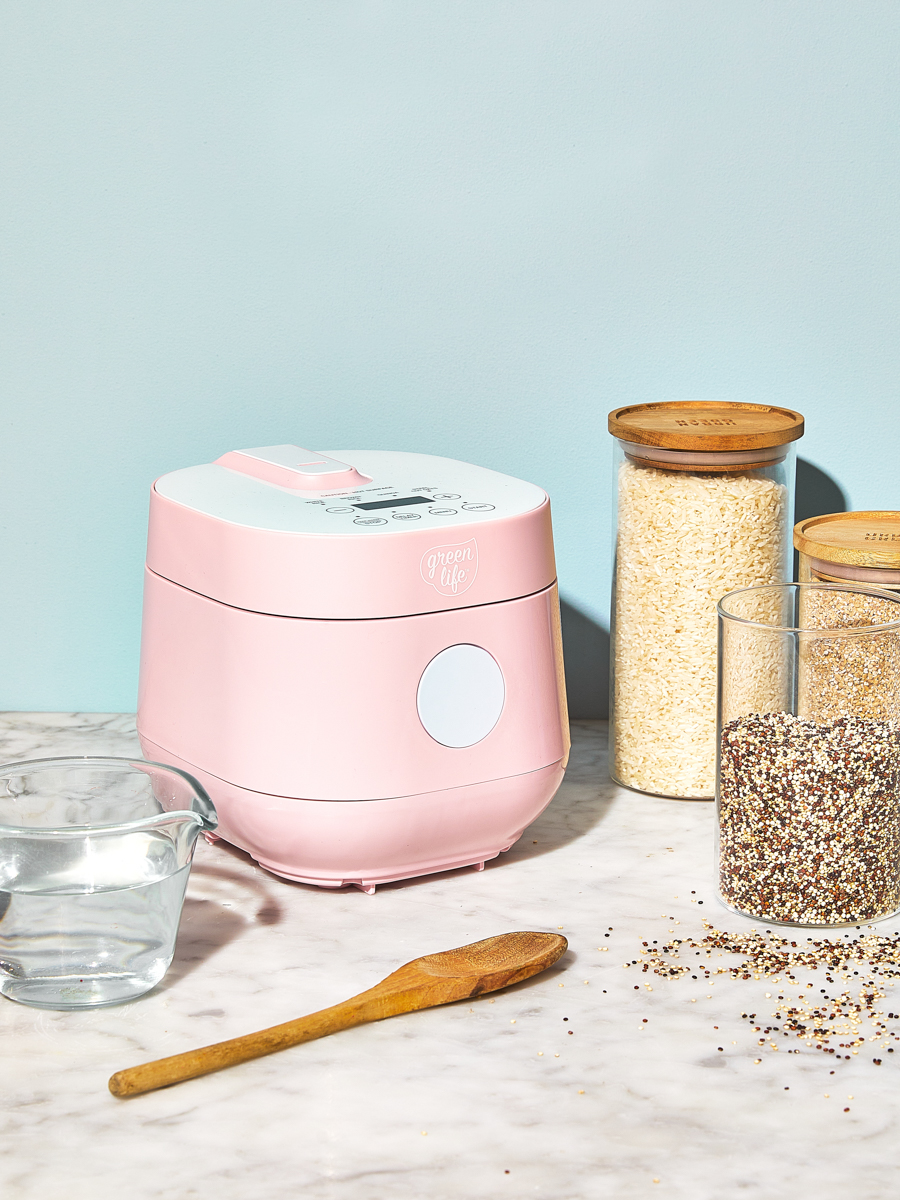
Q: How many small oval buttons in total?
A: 6